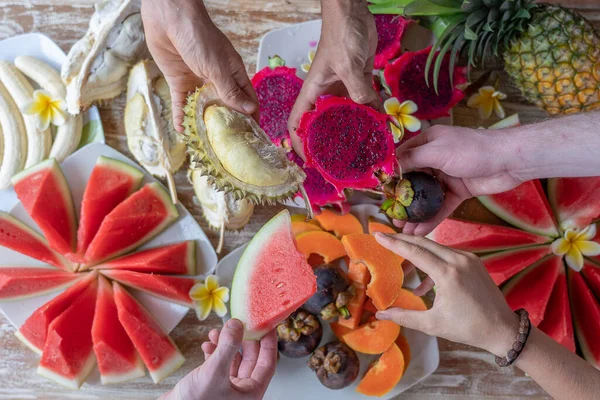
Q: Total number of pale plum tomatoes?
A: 0